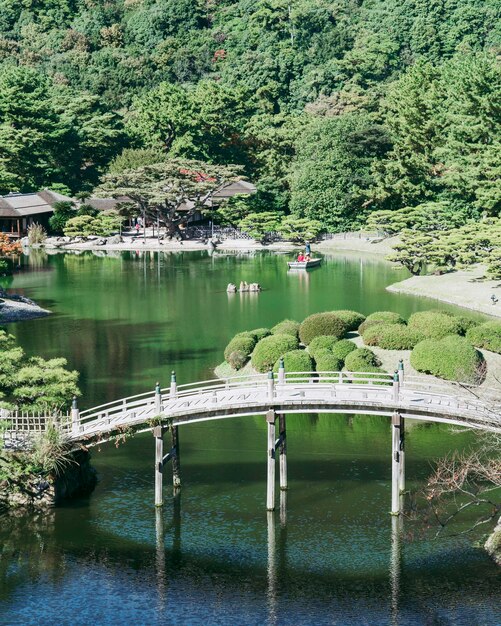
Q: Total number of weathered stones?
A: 3